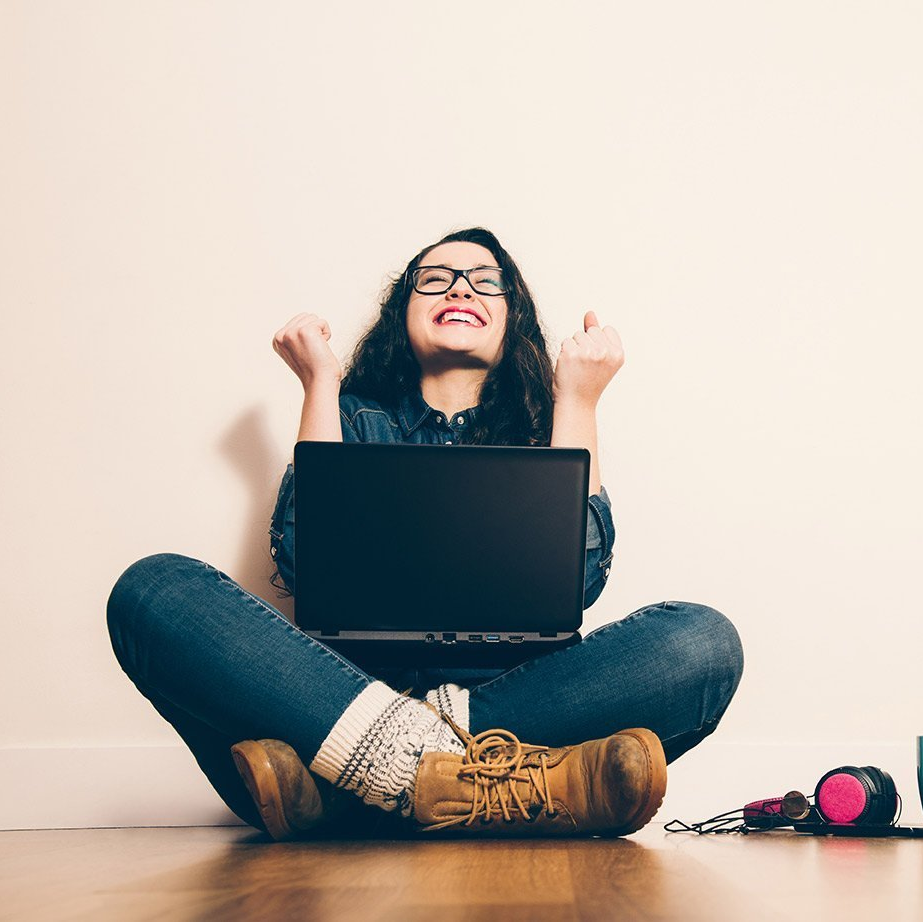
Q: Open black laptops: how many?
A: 1